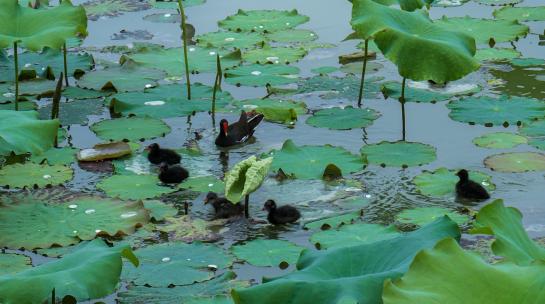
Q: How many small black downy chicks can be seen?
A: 5